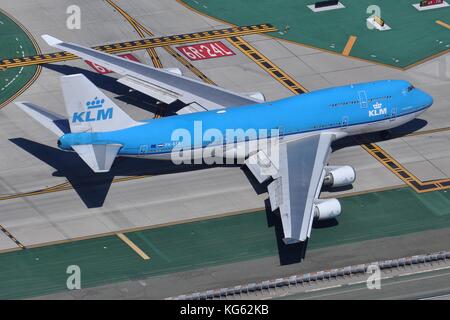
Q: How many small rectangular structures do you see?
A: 3